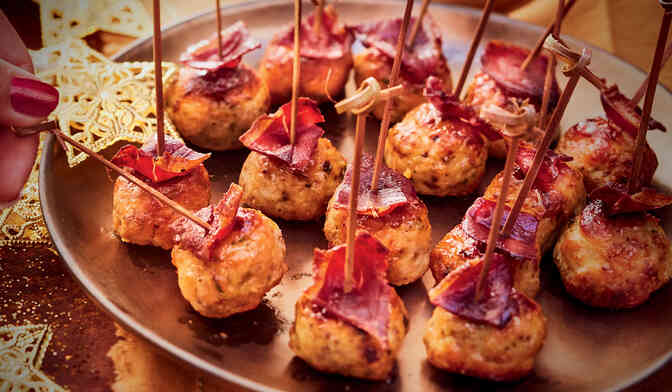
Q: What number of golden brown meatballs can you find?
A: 15